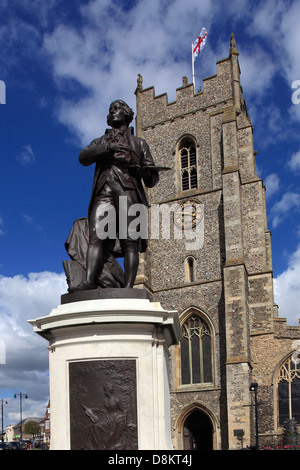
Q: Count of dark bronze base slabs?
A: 1